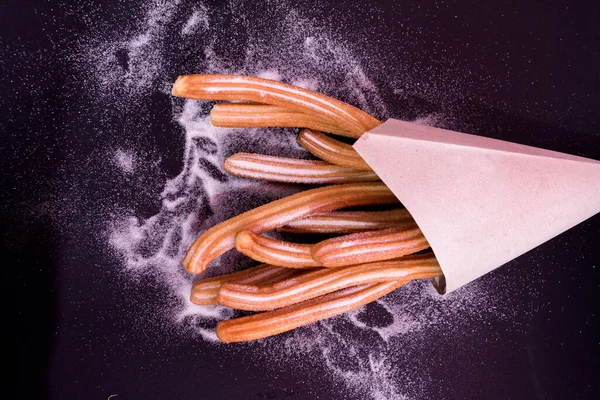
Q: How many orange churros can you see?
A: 11